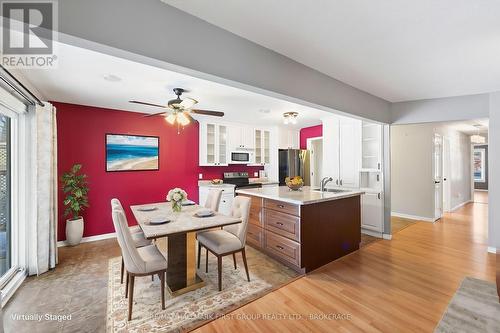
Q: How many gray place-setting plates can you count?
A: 4